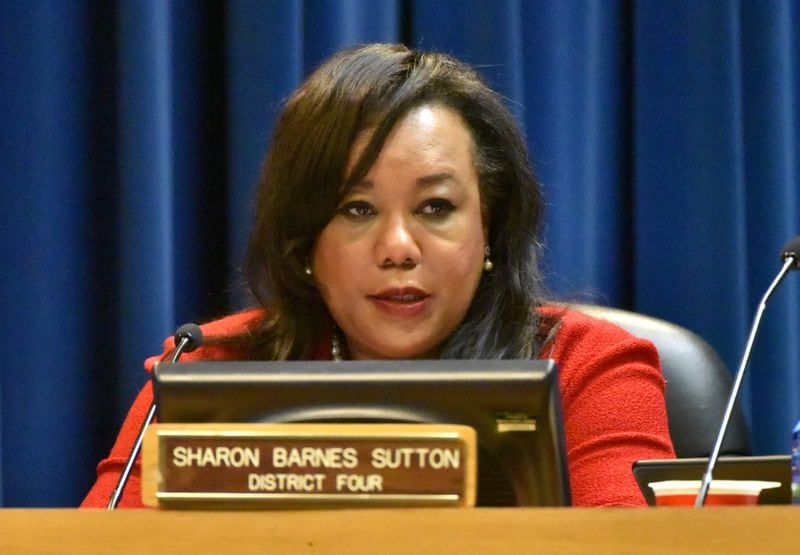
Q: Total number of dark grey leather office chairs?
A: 1